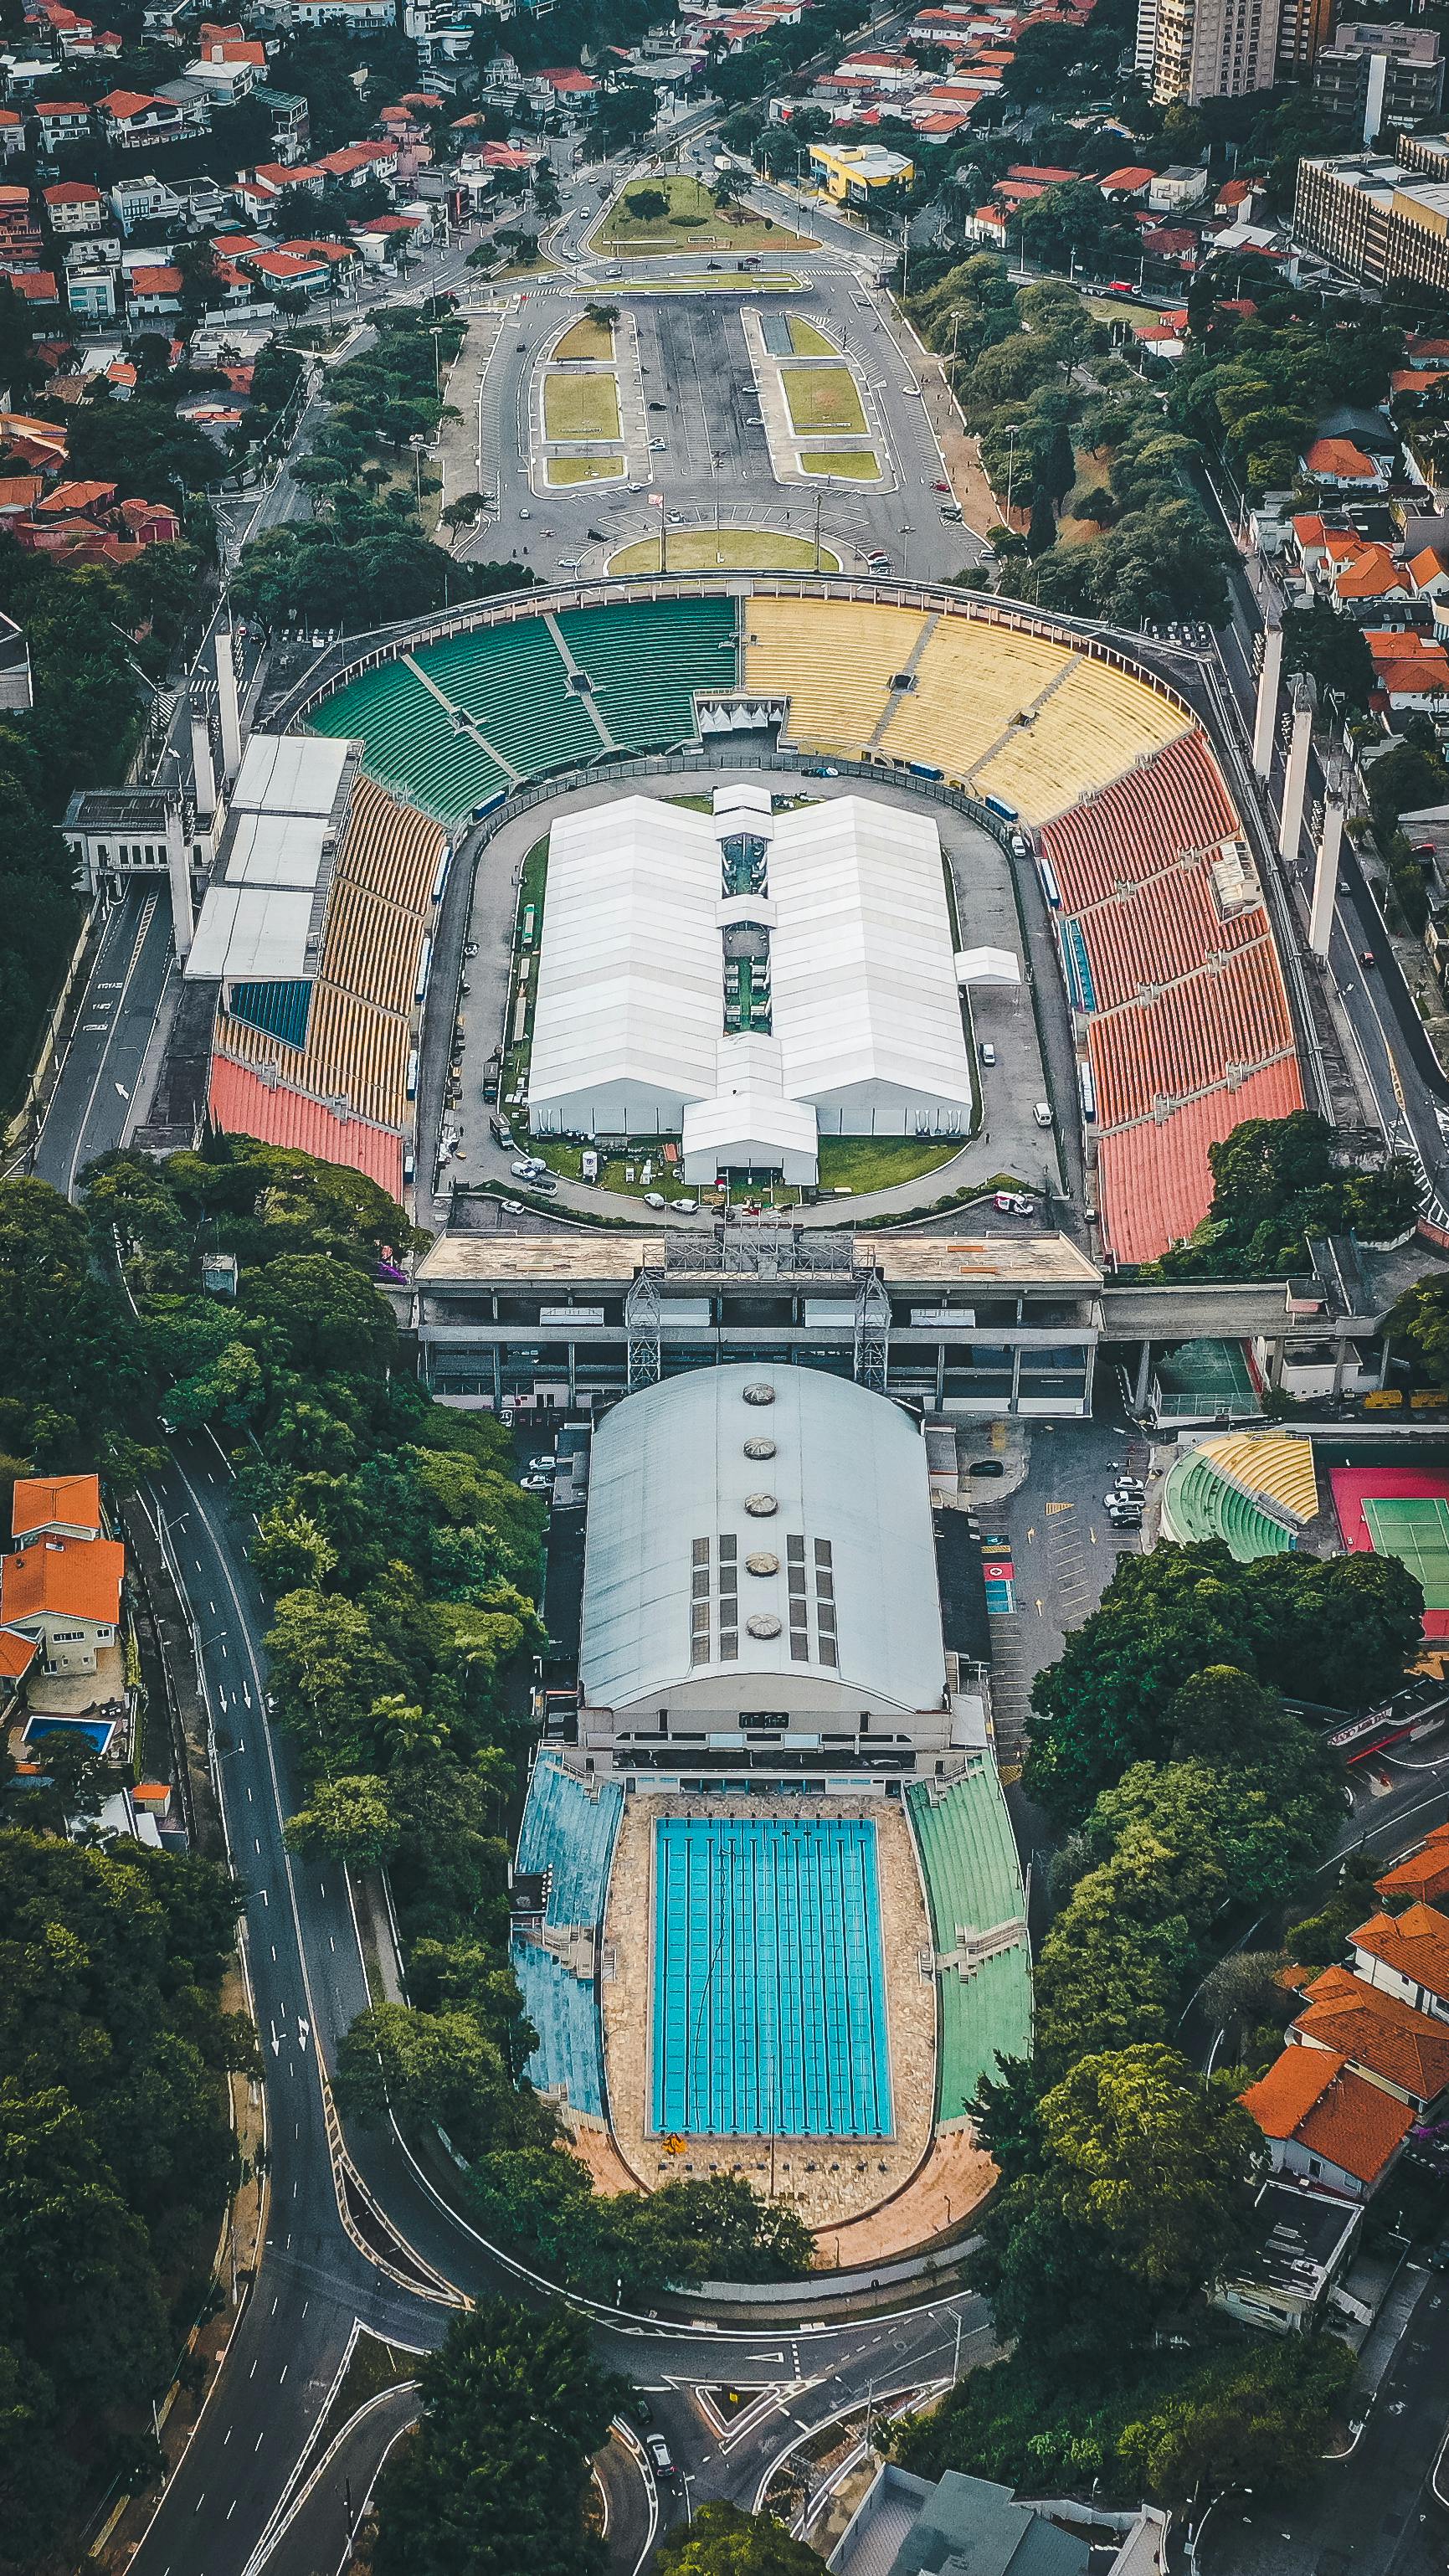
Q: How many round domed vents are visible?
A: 5